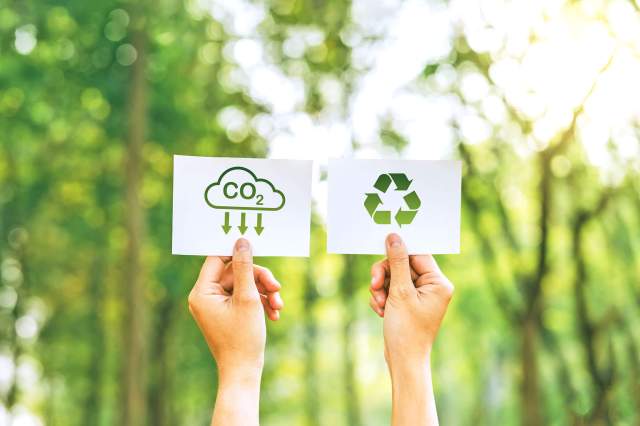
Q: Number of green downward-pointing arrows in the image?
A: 3